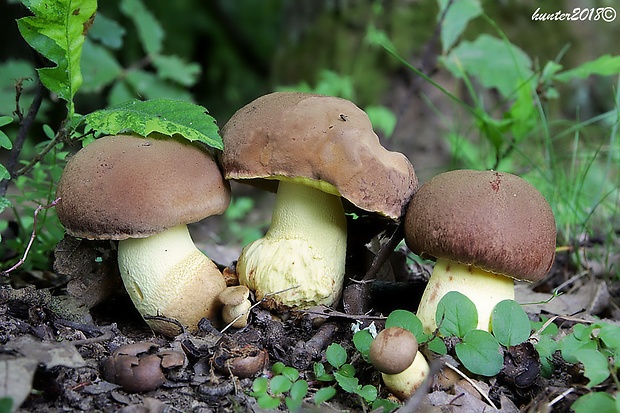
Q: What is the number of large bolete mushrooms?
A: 3